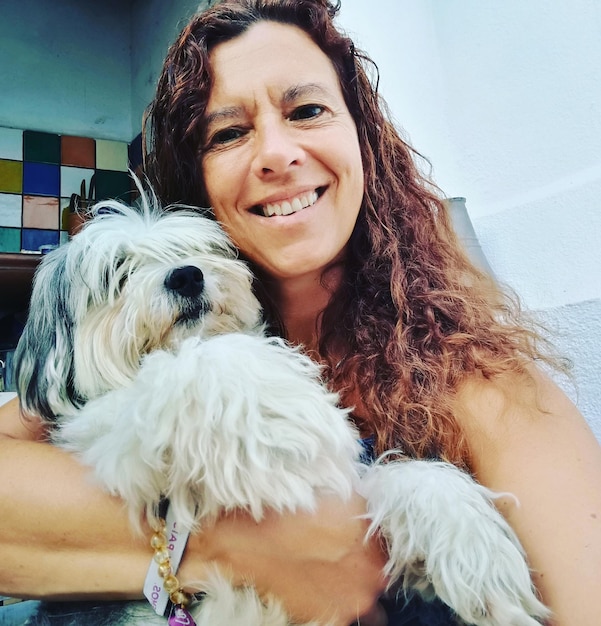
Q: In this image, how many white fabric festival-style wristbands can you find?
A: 1